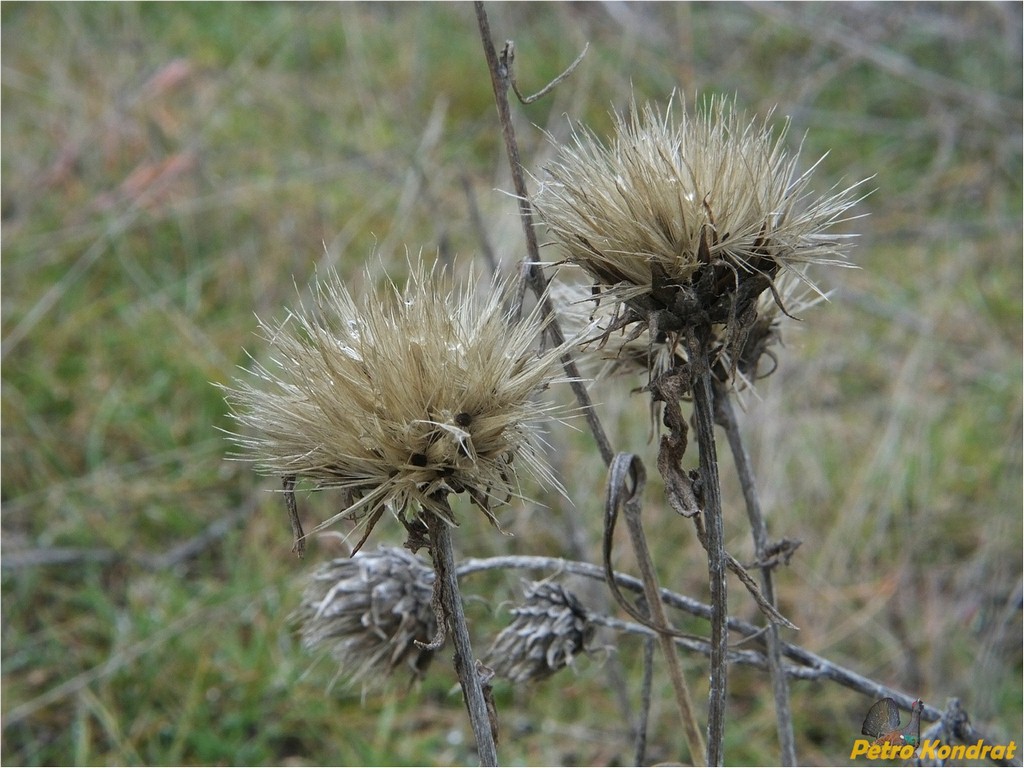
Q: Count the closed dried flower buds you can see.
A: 2